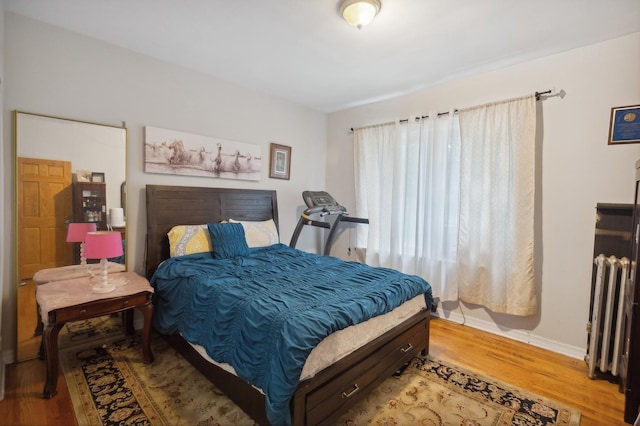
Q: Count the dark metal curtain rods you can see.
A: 1